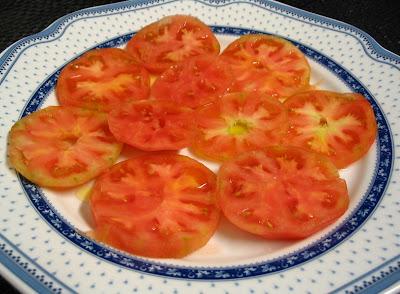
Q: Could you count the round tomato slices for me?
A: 10